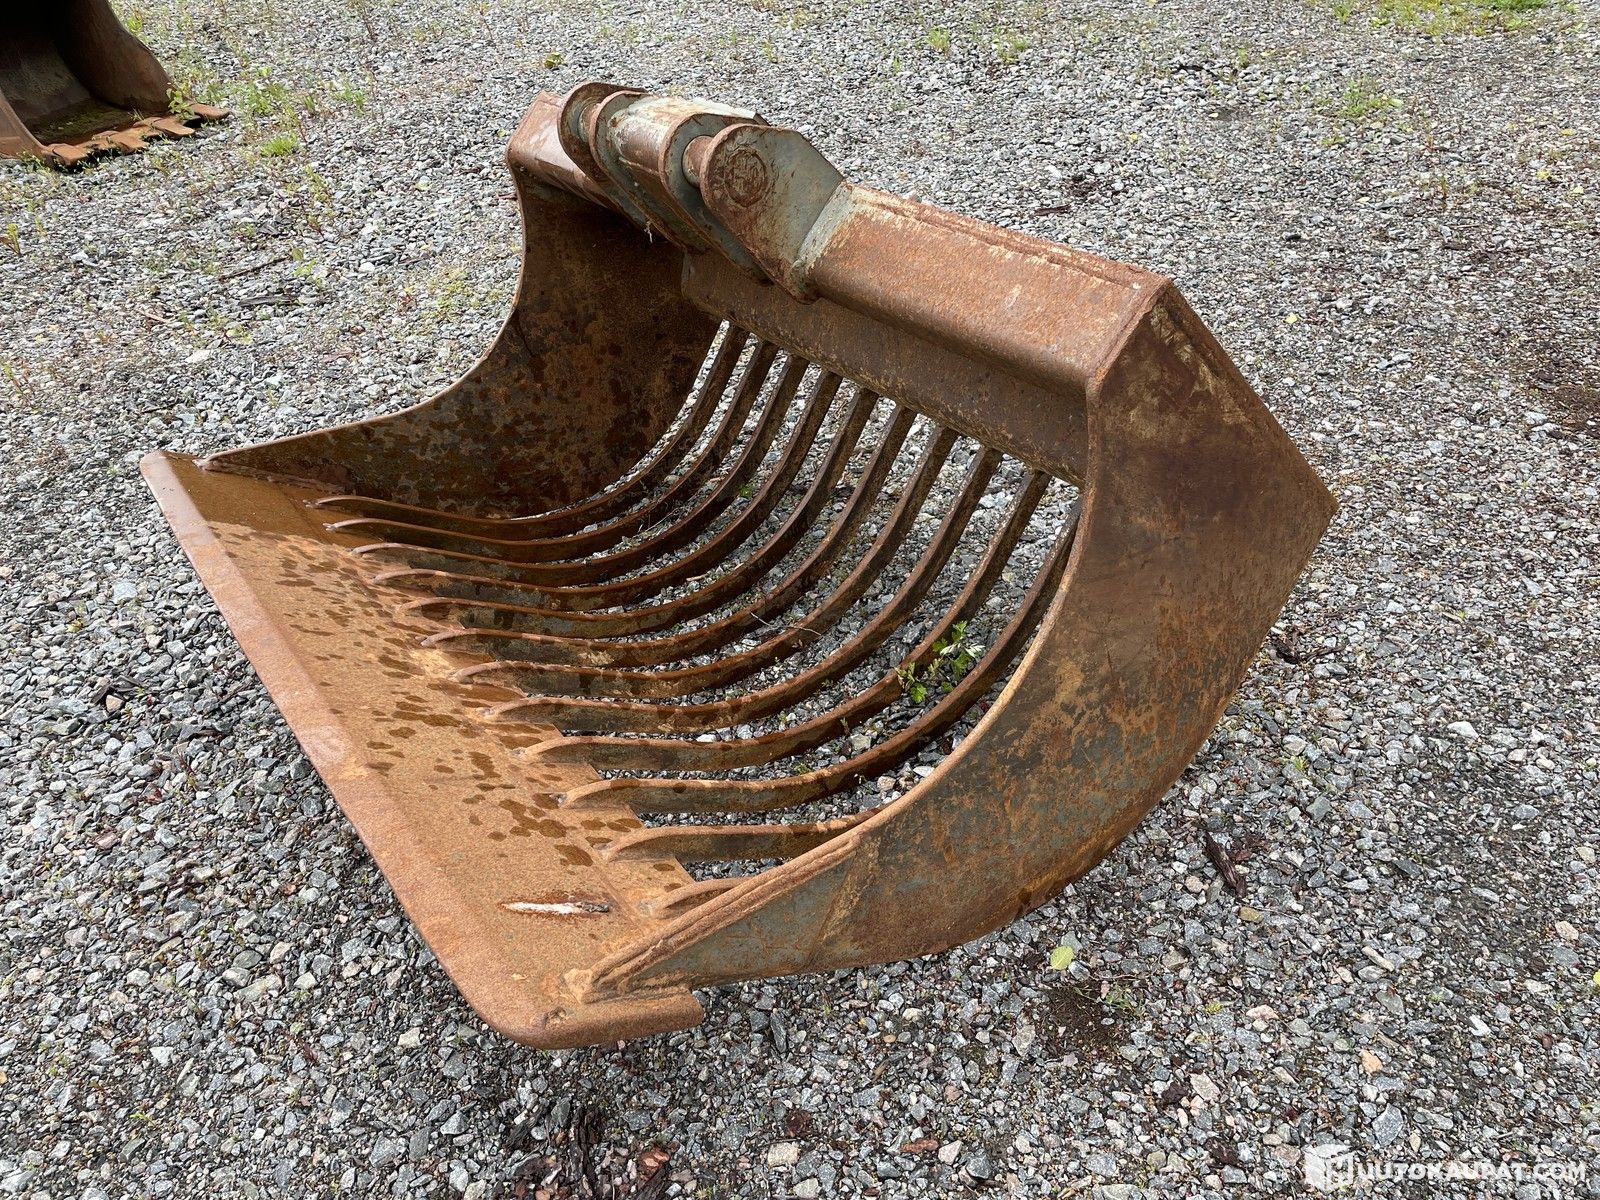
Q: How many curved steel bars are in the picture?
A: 12